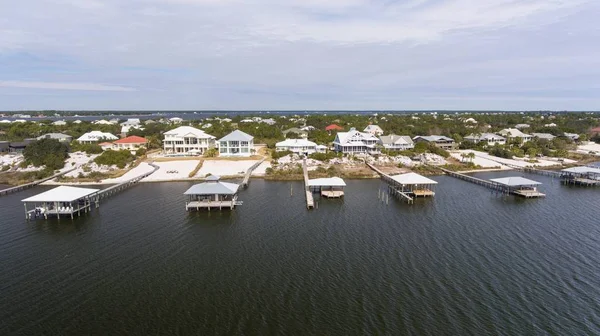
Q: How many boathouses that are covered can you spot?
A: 6